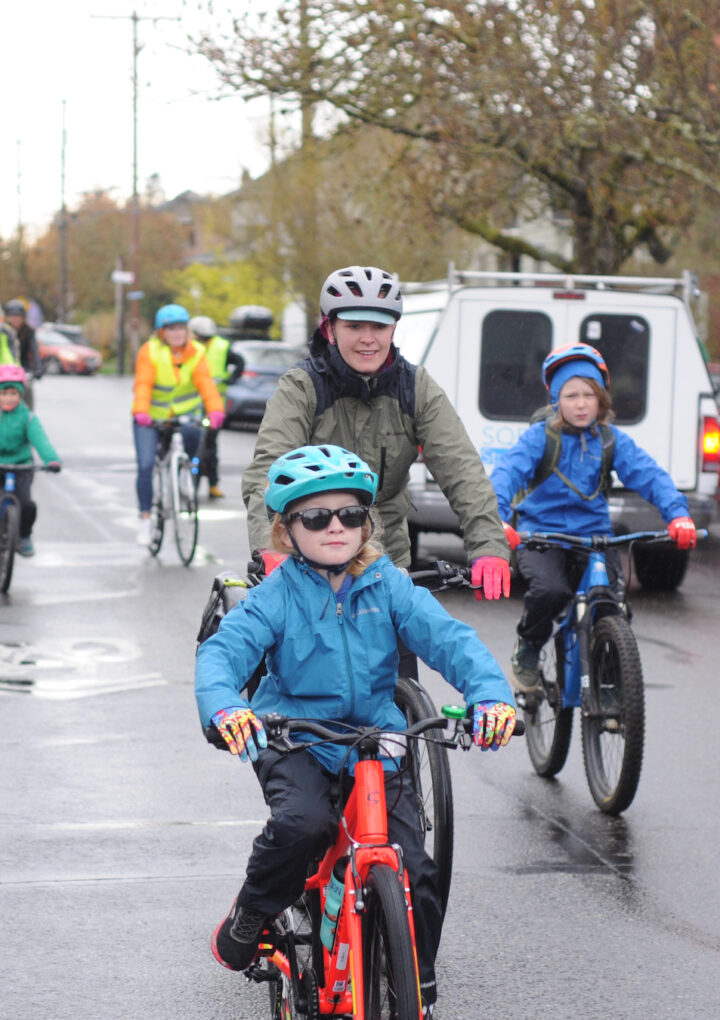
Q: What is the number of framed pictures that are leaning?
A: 0